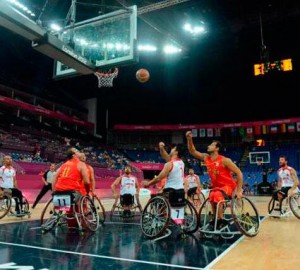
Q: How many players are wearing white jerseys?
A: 5